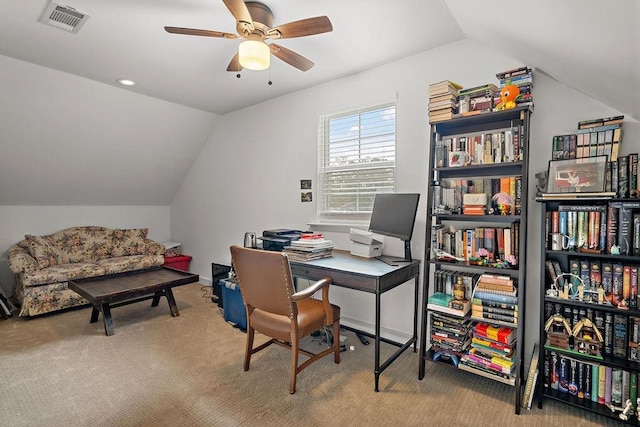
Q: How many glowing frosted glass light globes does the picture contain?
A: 1